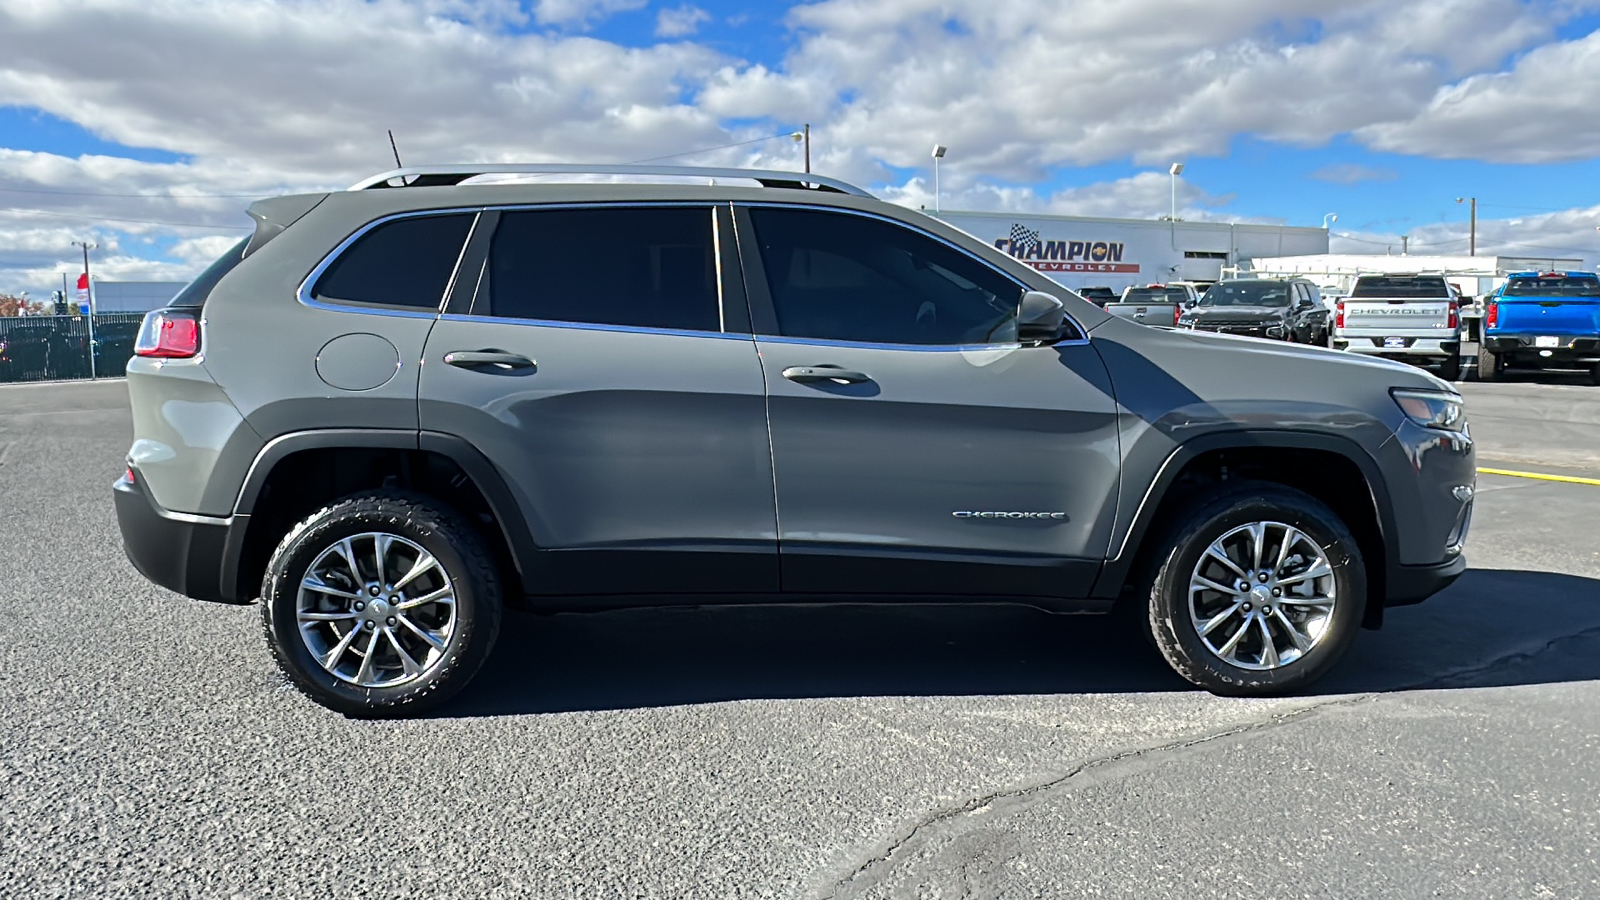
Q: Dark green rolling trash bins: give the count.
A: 0